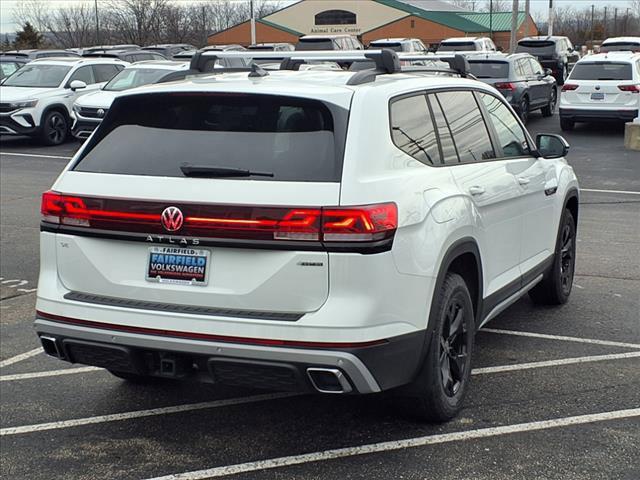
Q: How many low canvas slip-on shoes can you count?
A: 0